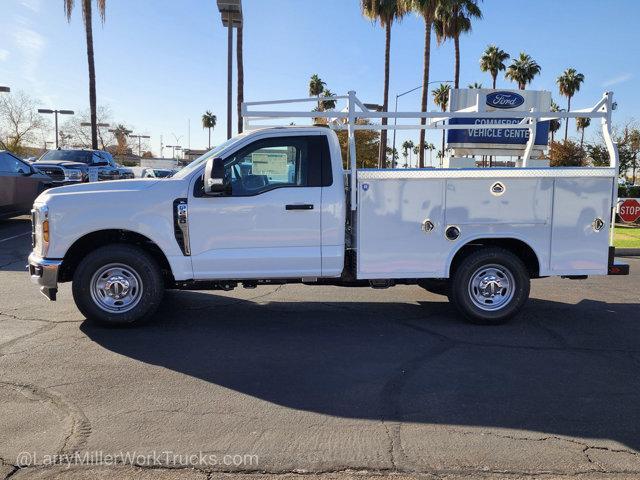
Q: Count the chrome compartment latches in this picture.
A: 3